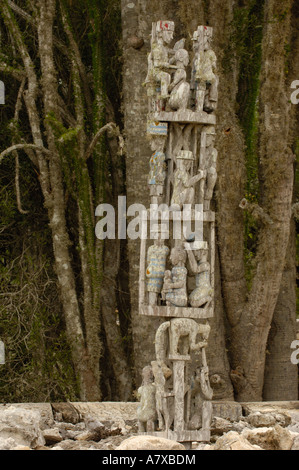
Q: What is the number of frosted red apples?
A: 0